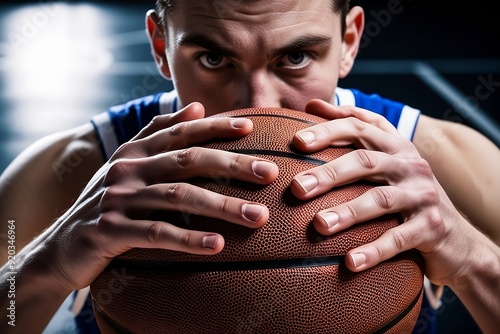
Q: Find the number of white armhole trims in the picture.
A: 2